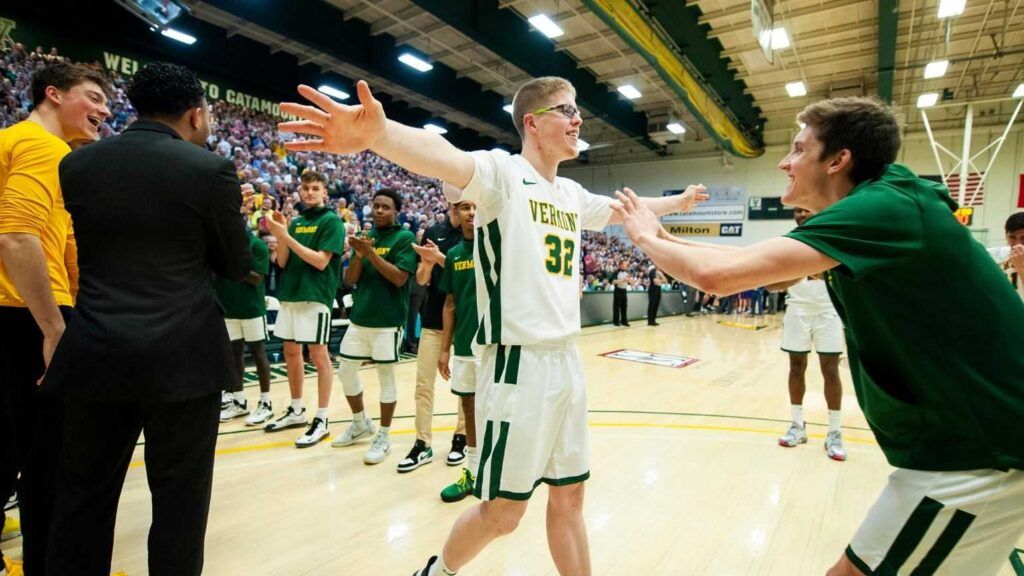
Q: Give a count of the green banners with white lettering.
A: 1